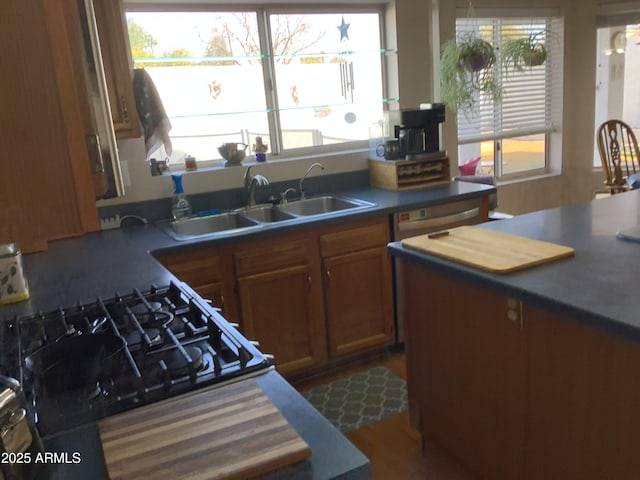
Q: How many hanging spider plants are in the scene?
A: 2